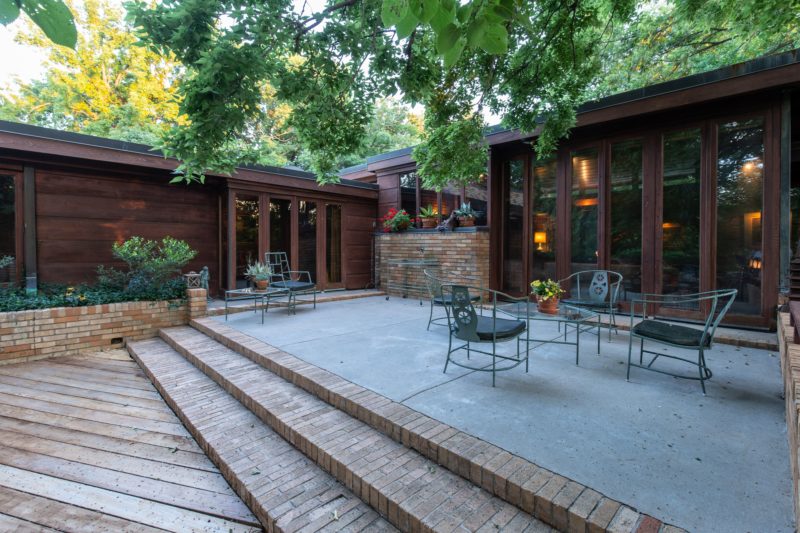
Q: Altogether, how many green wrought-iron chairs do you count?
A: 5